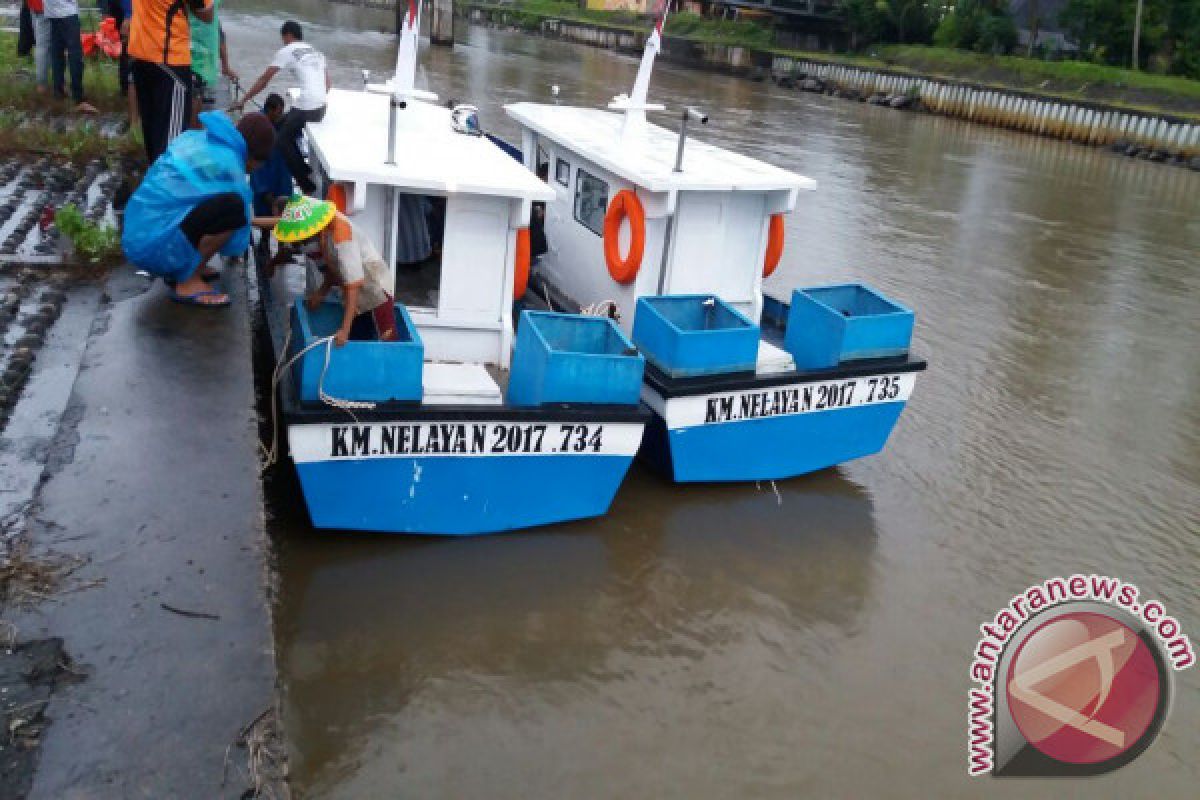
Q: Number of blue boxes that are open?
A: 4